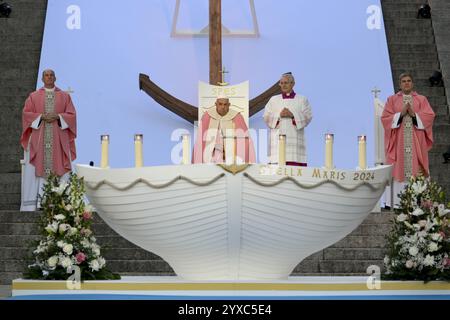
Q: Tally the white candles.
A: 6